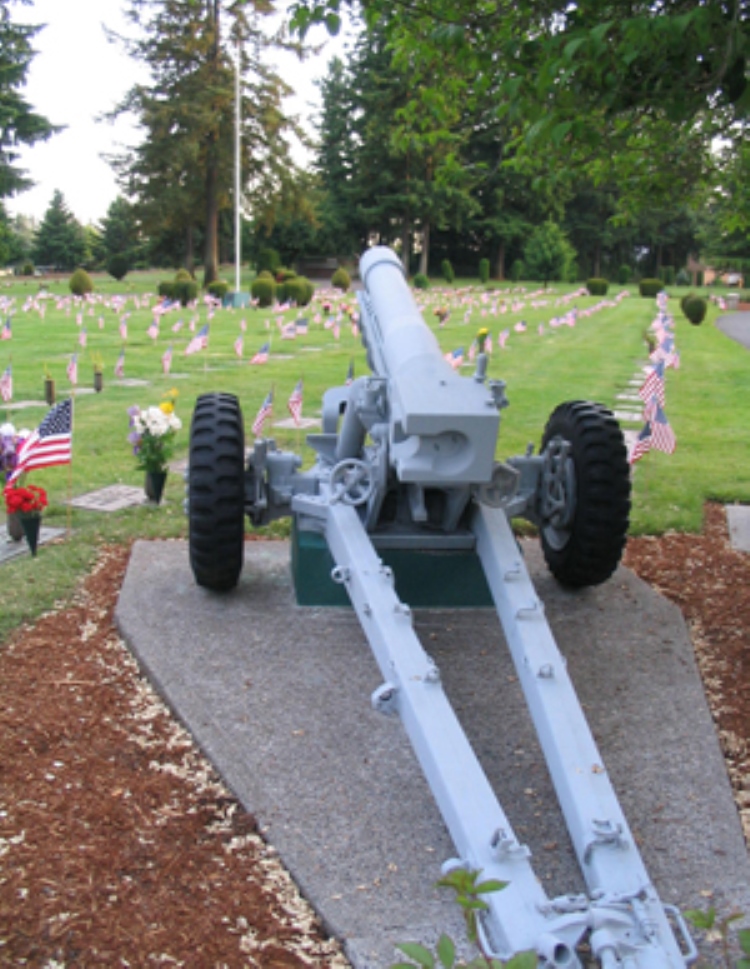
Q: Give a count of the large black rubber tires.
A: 2